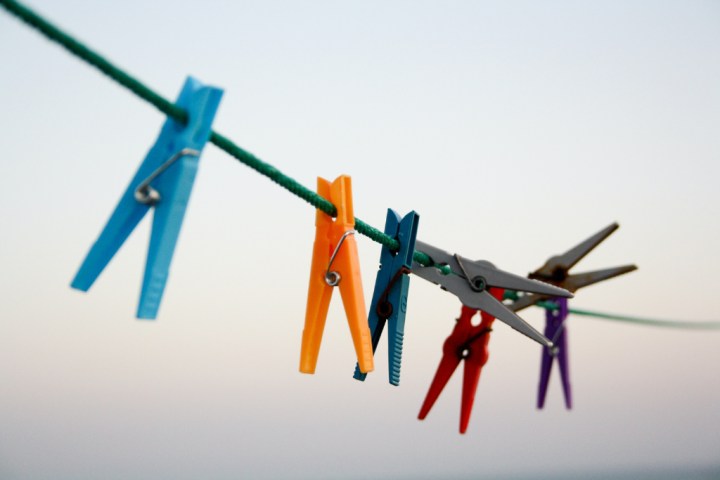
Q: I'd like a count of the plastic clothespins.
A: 7